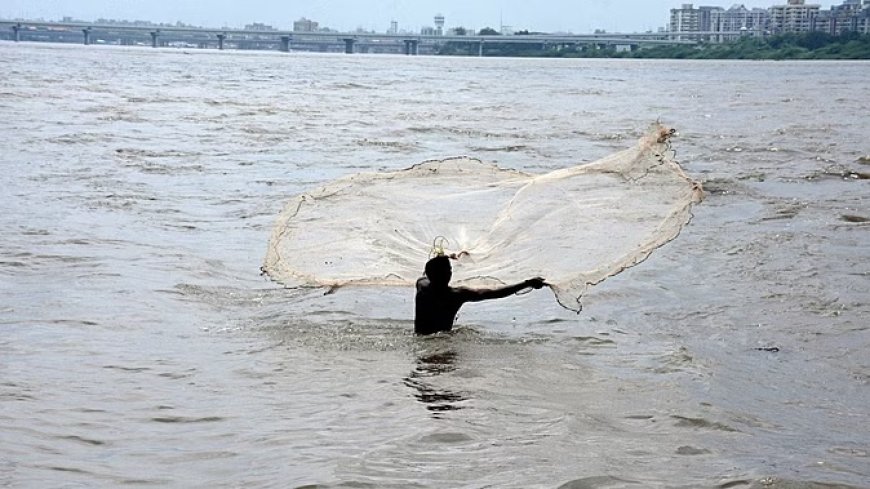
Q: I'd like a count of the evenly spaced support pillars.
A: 8